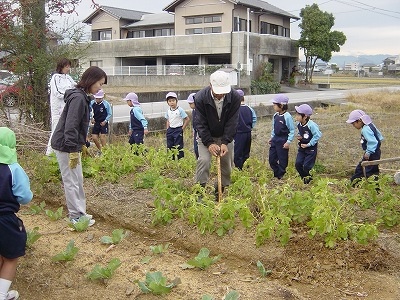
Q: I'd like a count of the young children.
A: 9